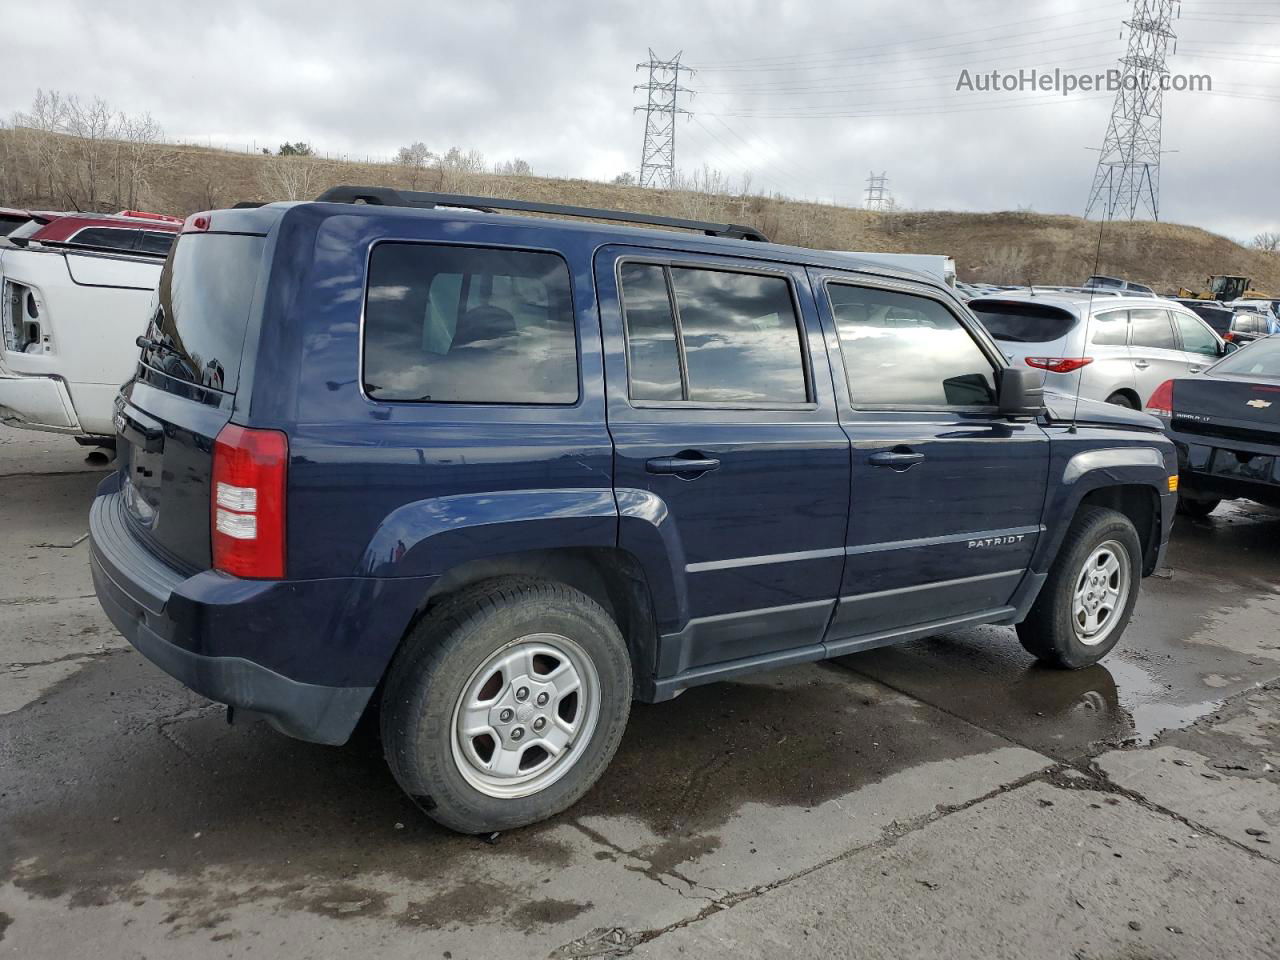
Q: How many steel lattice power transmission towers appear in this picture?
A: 3